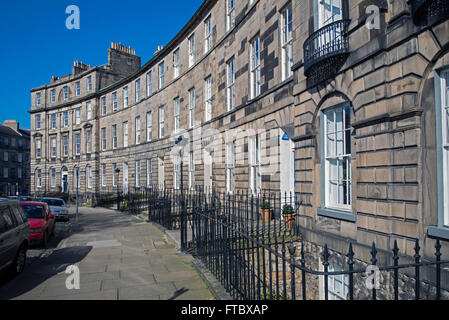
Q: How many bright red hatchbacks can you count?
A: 1